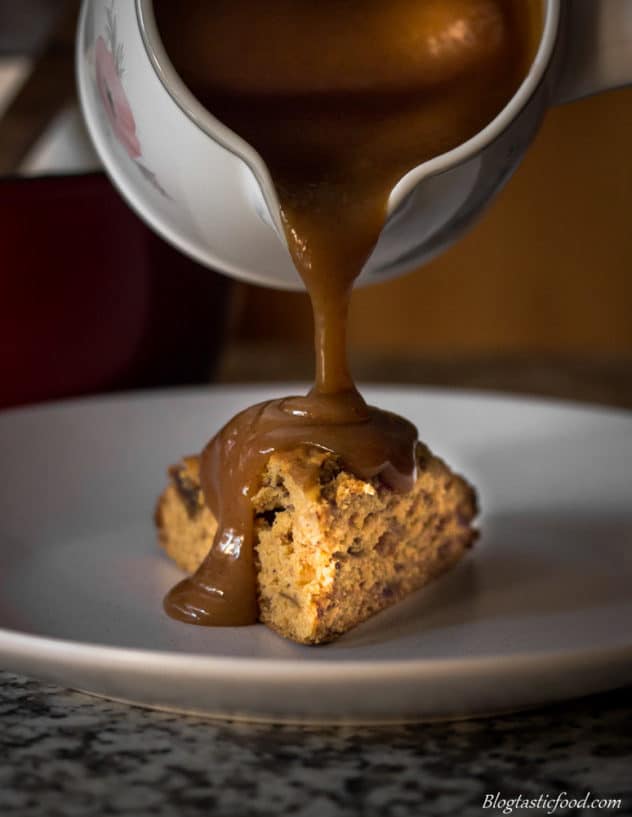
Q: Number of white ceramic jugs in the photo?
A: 1